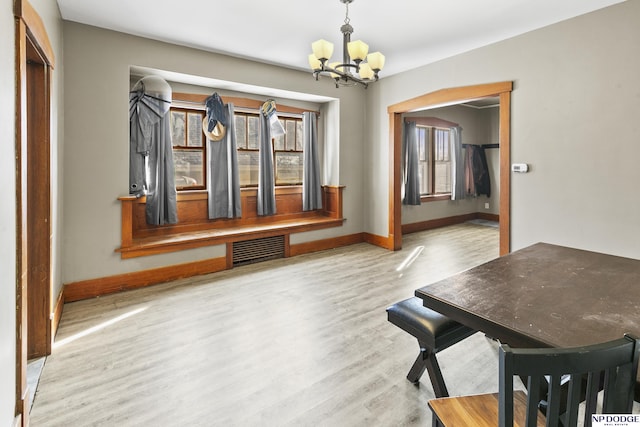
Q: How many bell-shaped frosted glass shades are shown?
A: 6